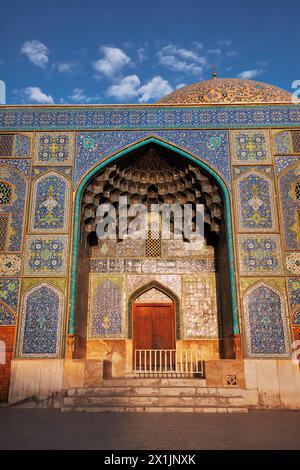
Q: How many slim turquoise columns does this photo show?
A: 2